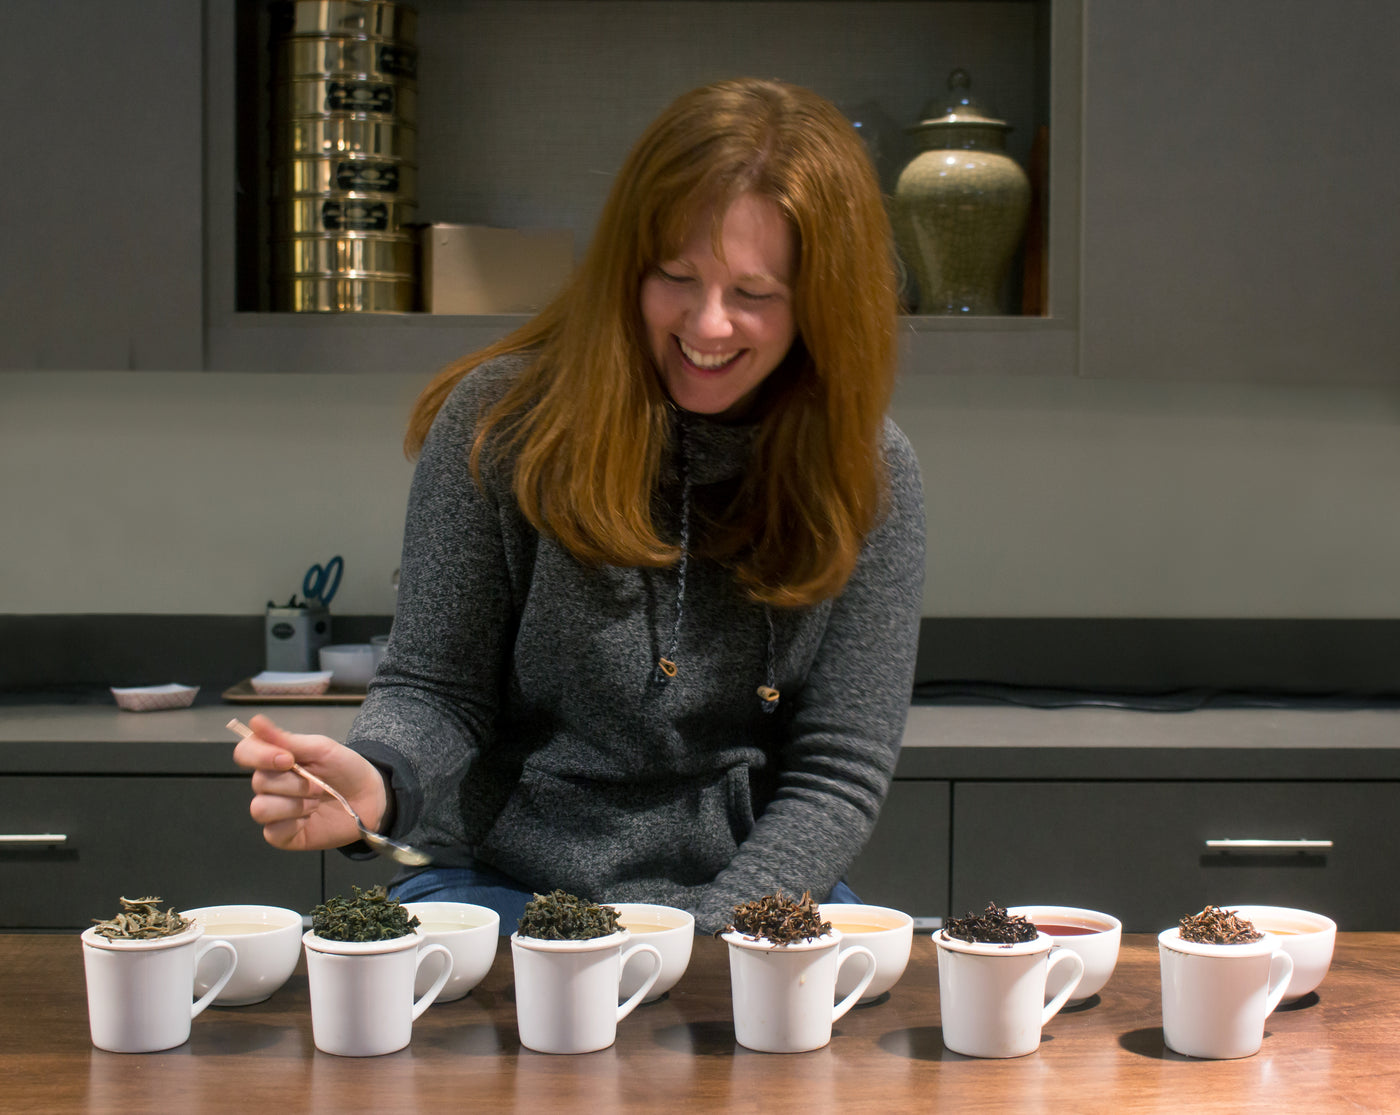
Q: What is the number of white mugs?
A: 6